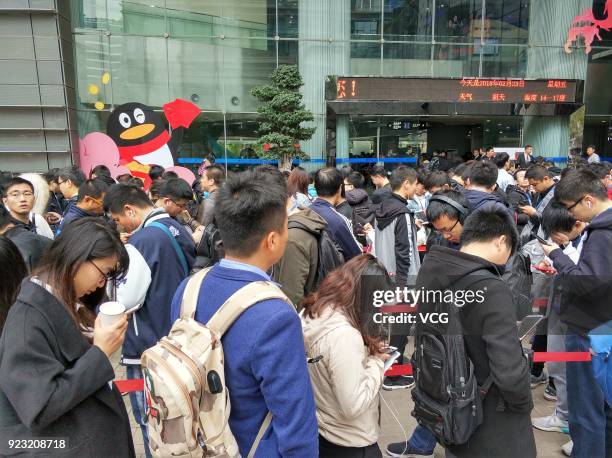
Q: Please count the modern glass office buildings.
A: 1